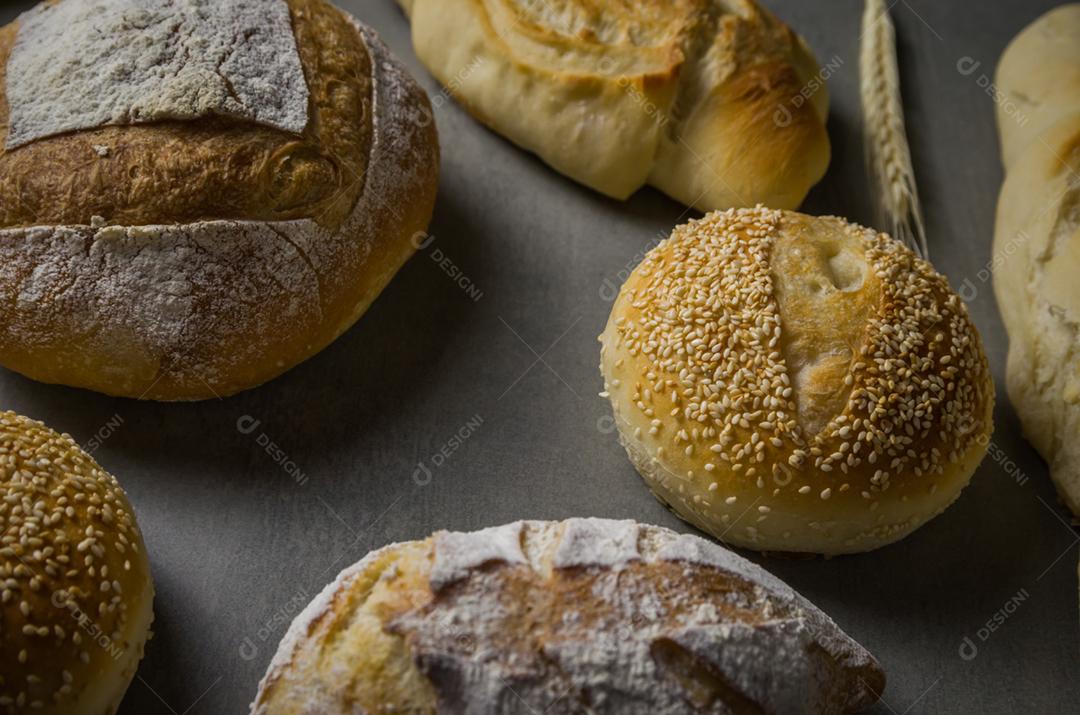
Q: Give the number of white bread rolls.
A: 2